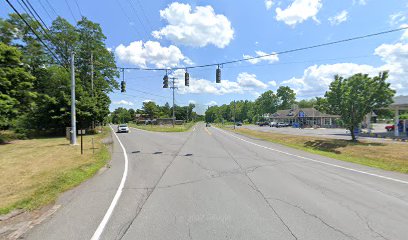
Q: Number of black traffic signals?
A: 4